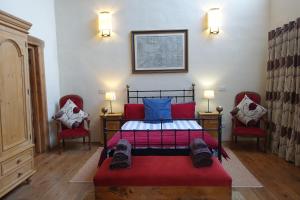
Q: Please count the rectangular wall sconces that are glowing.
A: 2